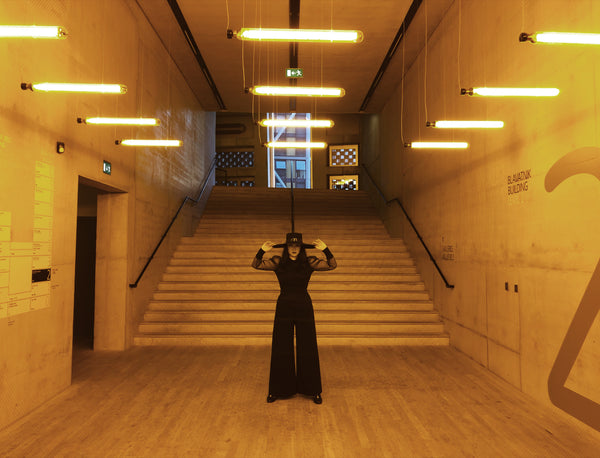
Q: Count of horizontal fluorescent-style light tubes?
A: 12